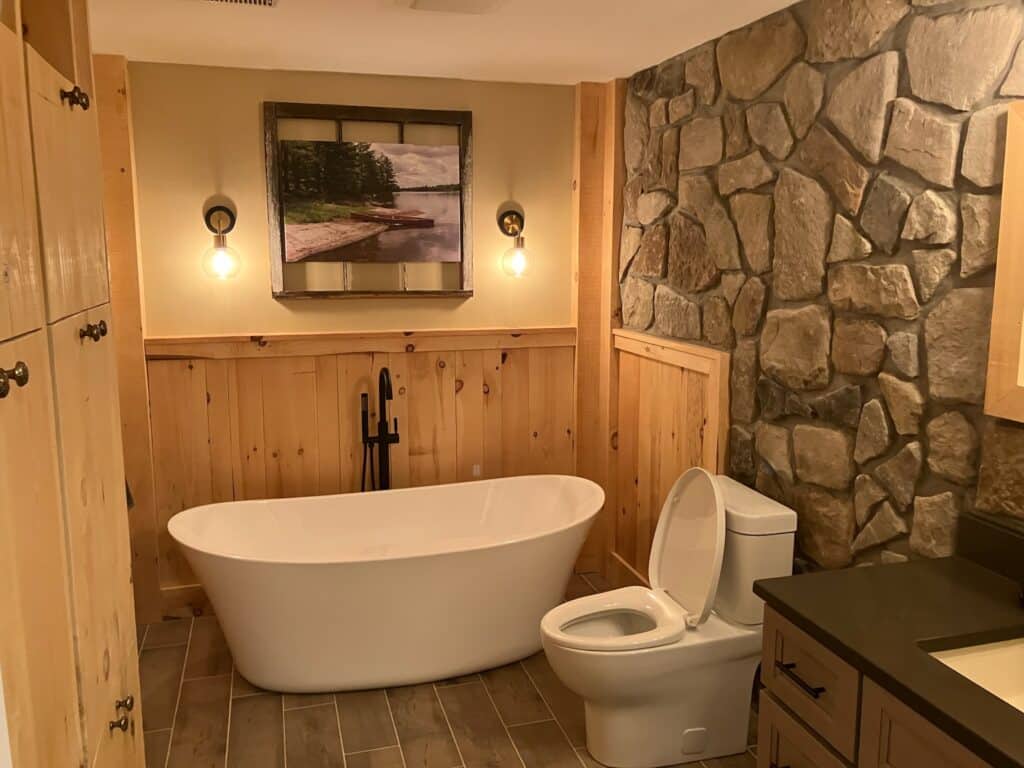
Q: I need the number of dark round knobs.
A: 8